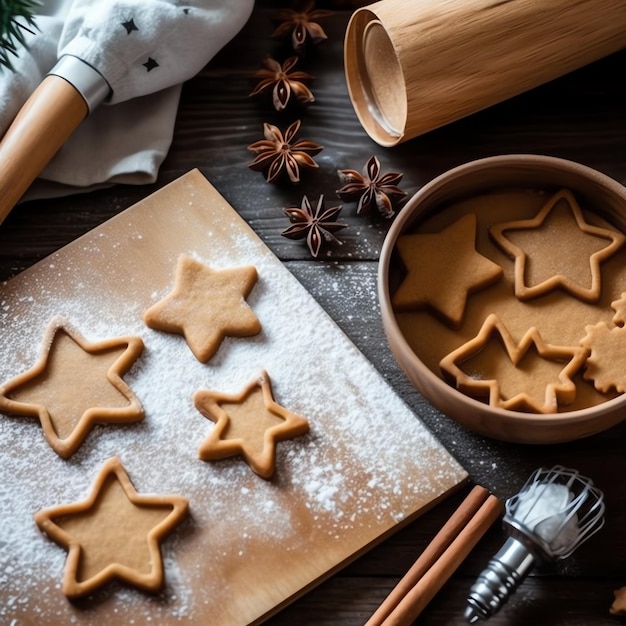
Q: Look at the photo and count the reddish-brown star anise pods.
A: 5